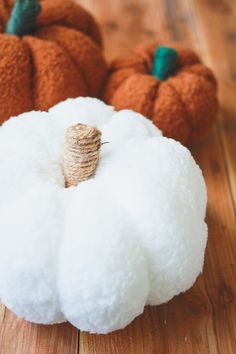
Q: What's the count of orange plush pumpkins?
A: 2